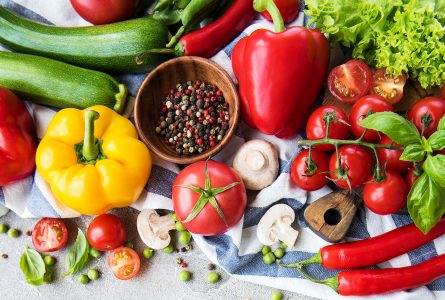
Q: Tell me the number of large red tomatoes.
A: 2